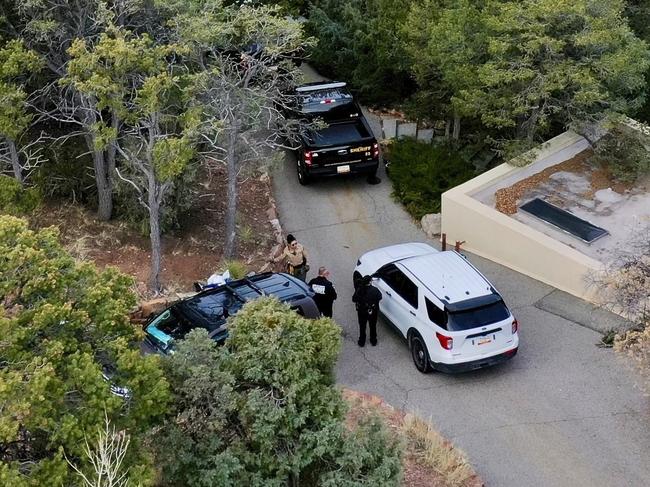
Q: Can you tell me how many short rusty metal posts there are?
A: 2